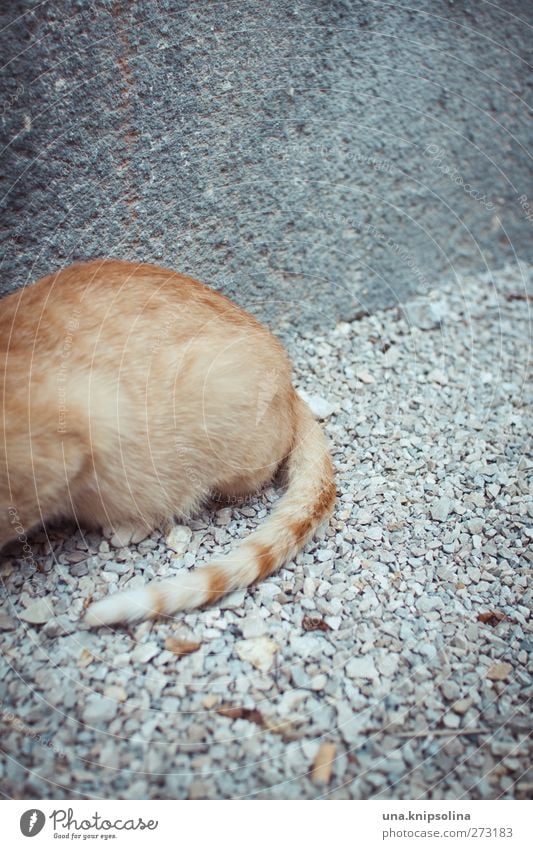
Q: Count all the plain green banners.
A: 0